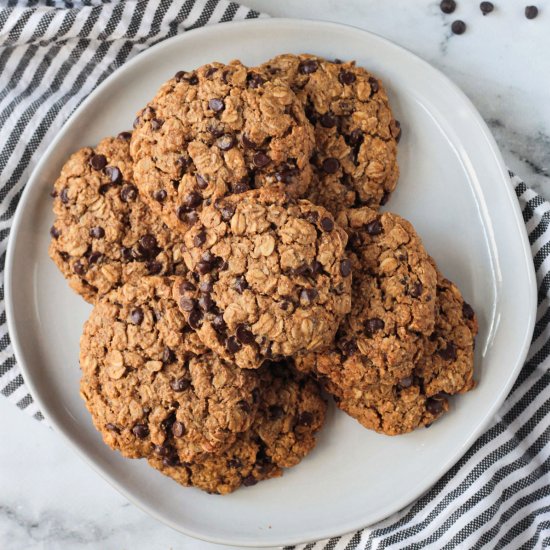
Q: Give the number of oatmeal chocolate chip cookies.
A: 8